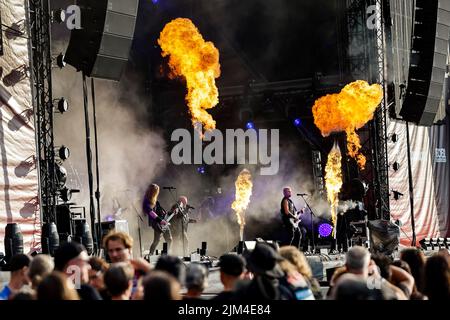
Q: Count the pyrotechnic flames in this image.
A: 4